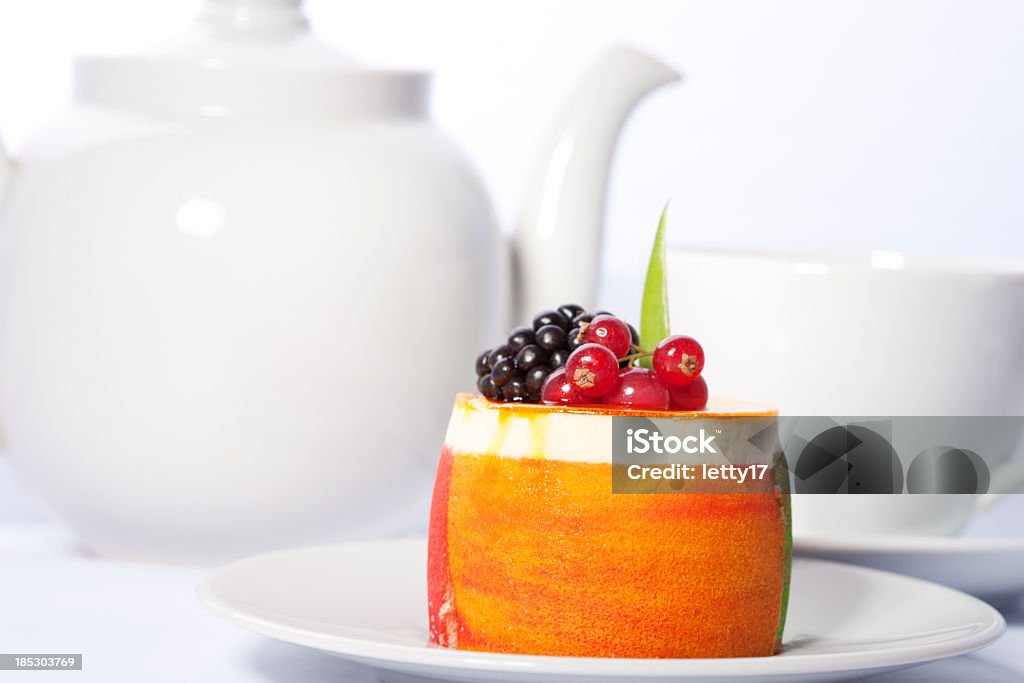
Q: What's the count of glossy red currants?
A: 6